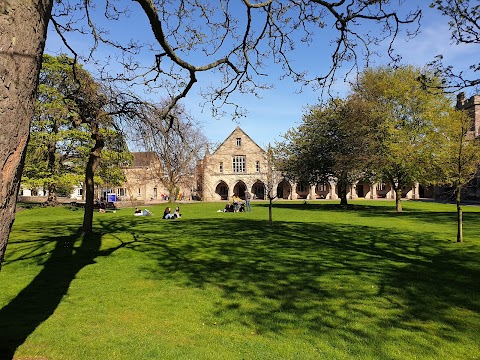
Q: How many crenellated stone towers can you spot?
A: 1